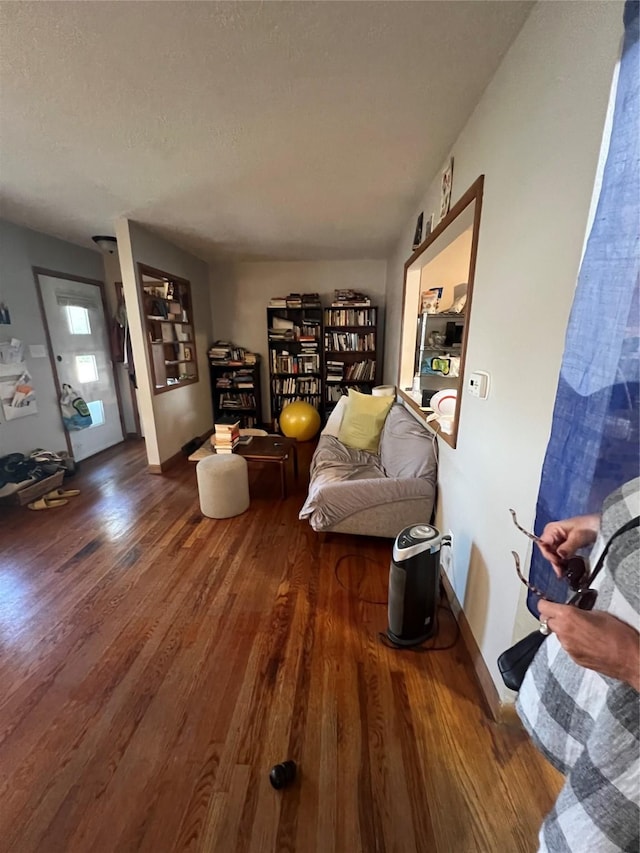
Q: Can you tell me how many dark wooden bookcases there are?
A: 3